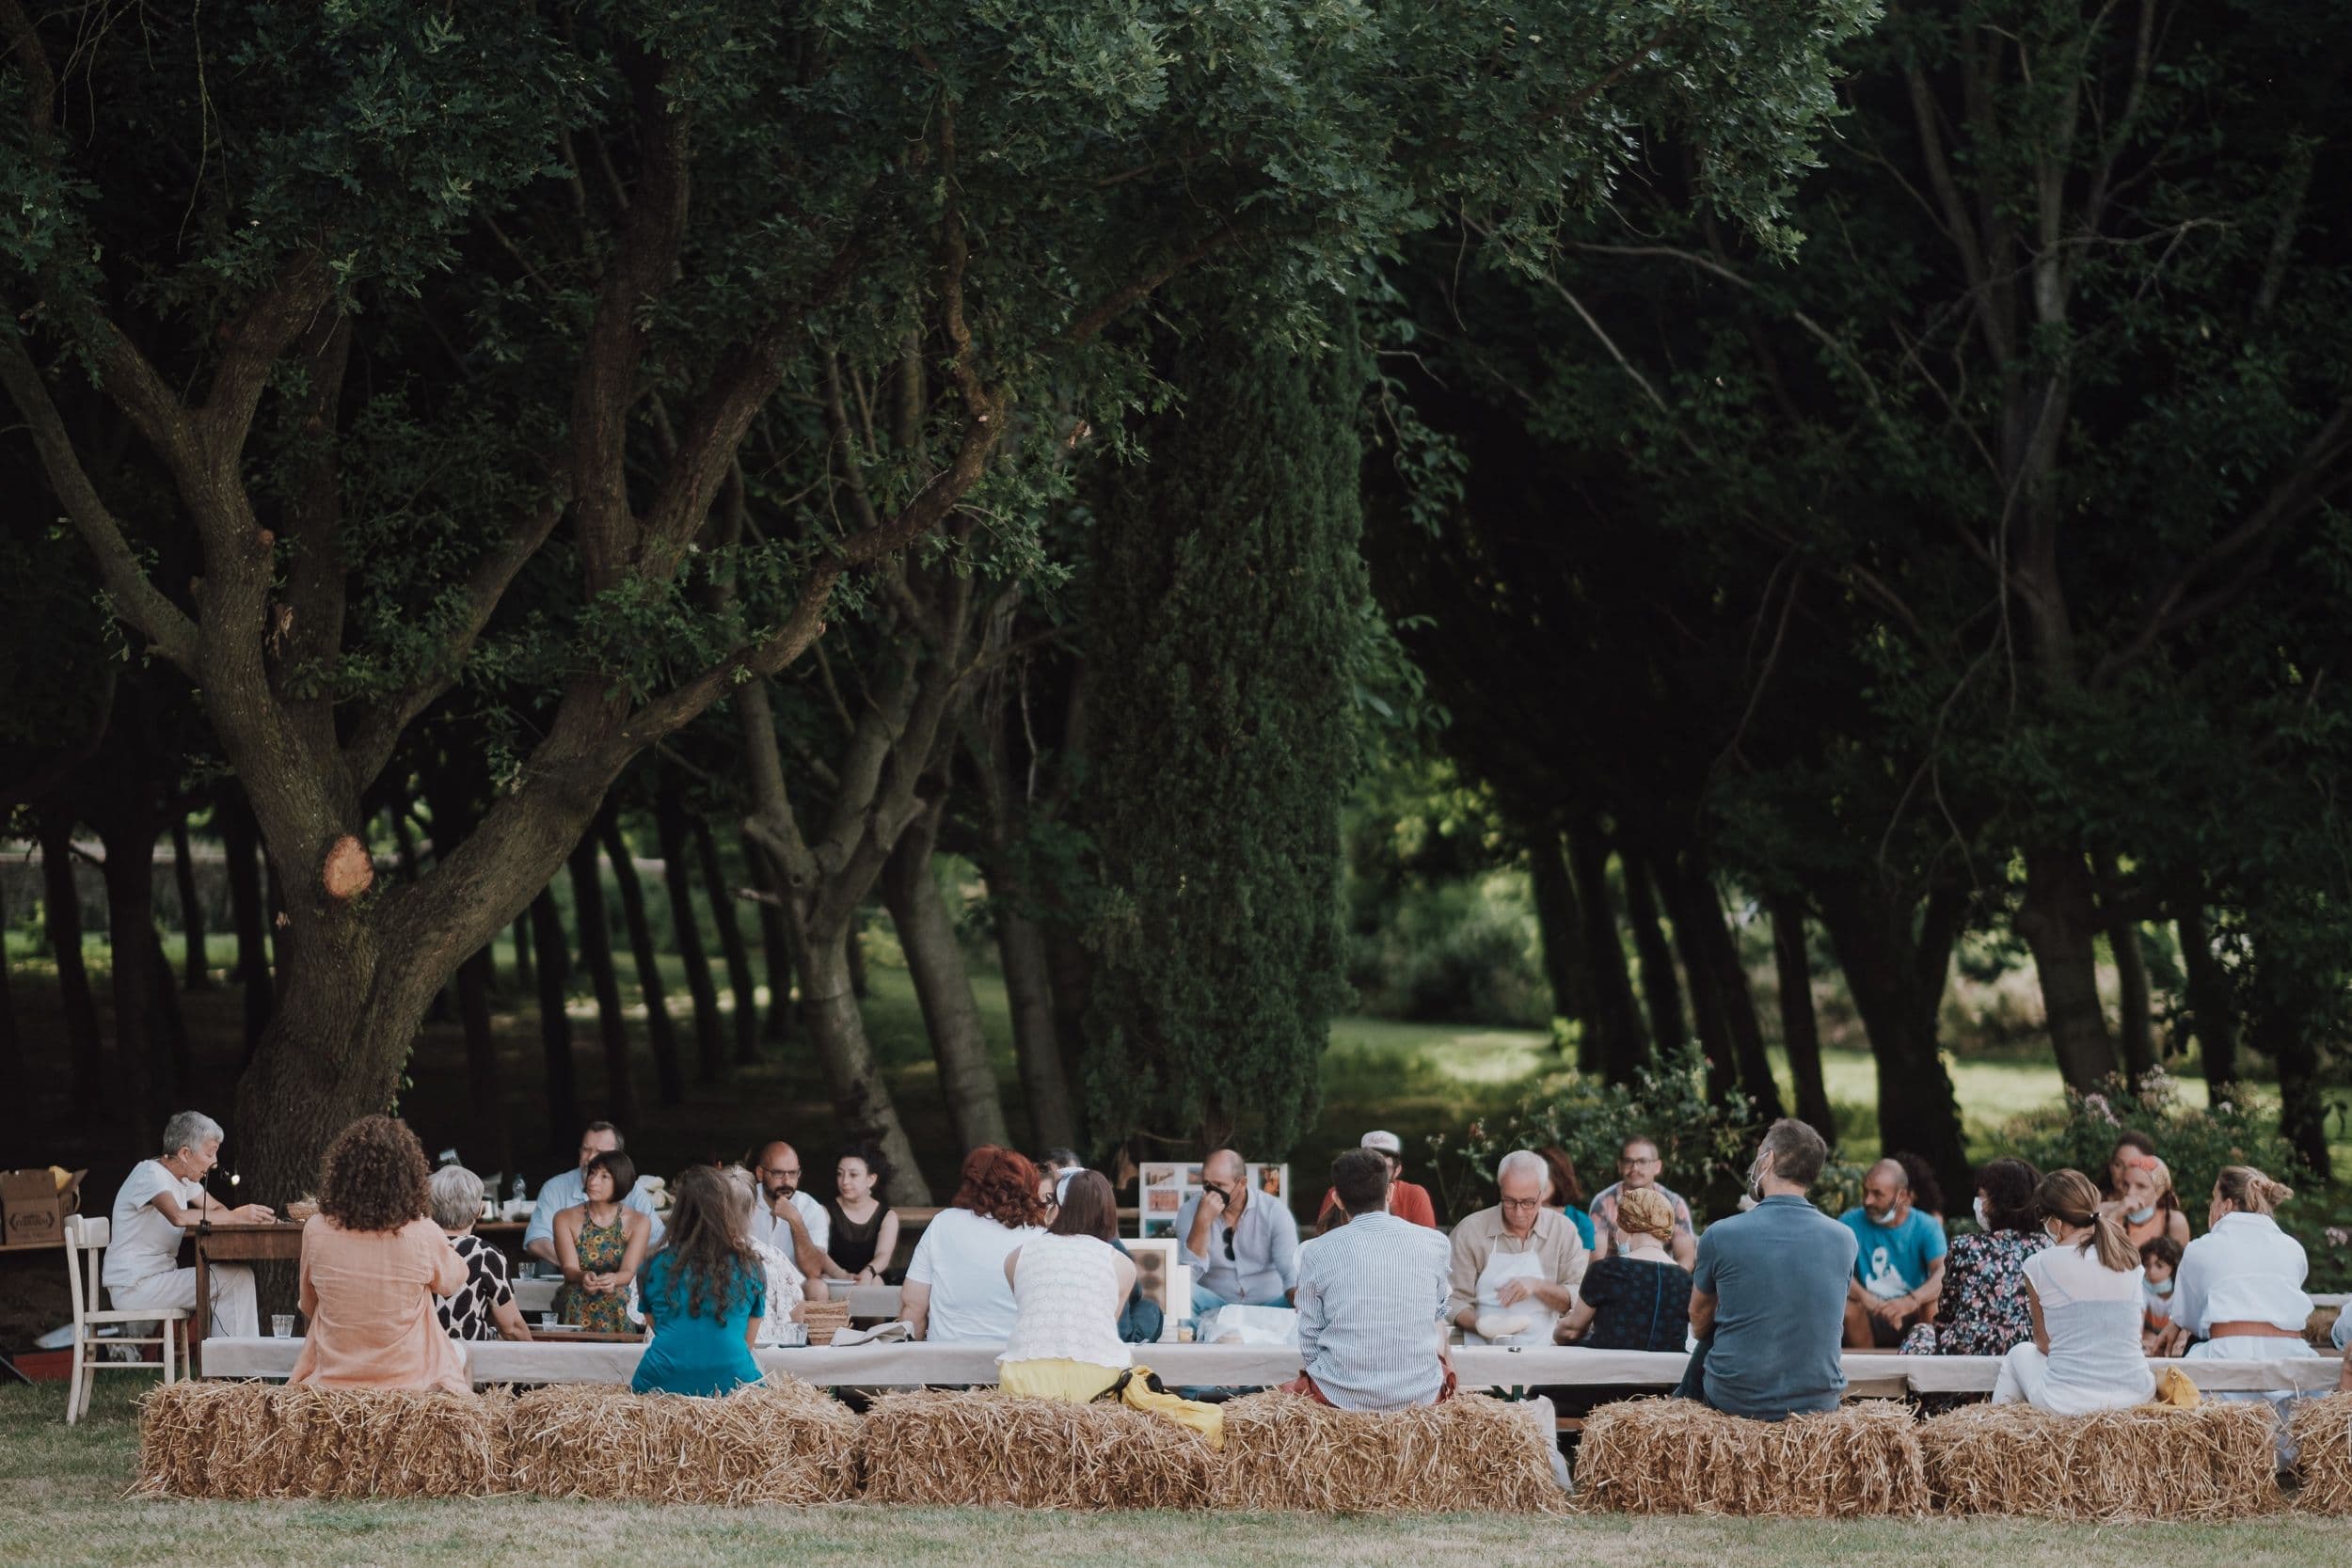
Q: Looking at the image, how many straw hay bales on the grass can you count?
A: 7